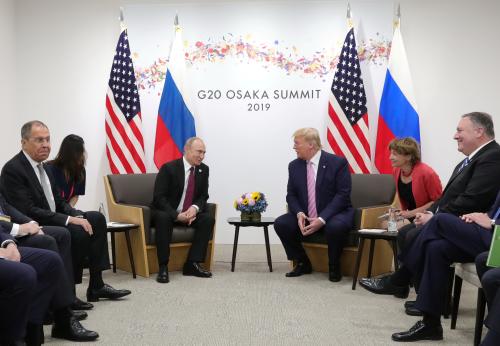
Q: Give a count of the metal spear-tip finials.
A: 4